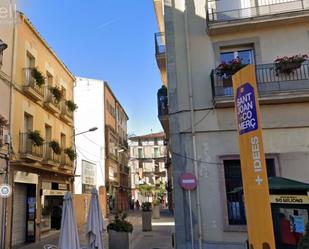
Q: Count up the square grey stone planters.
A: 3